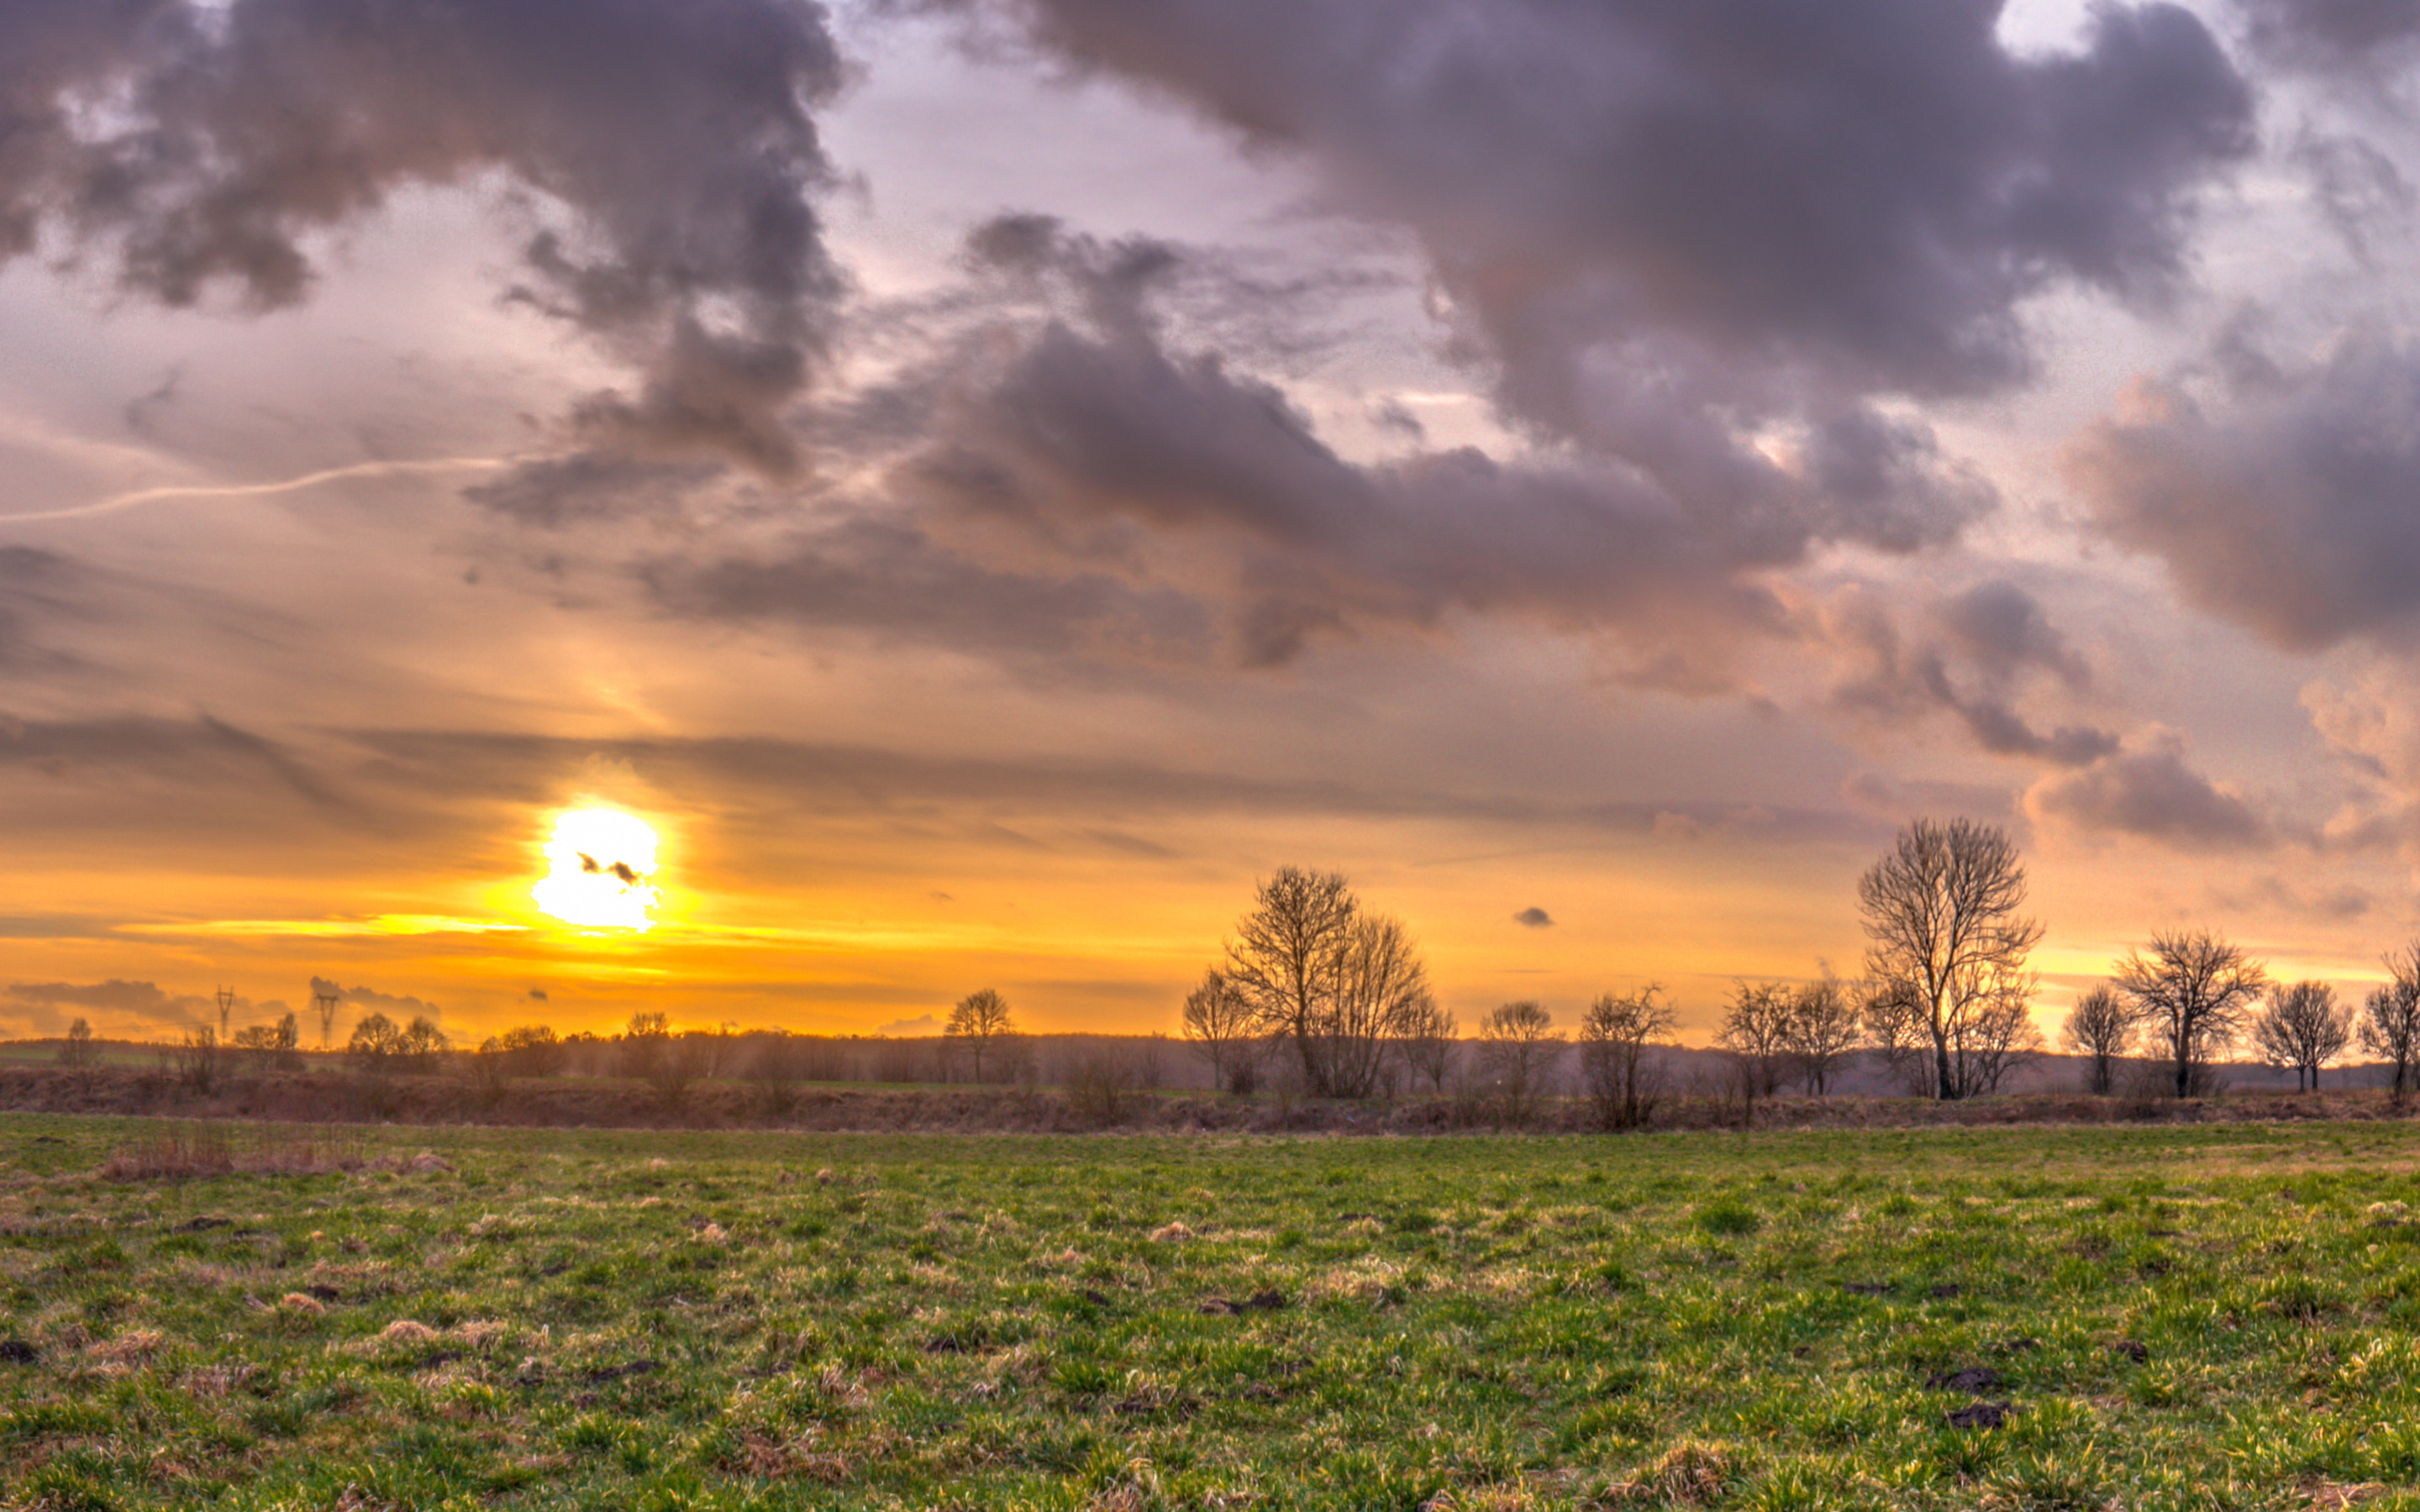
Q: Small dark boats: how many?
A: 0